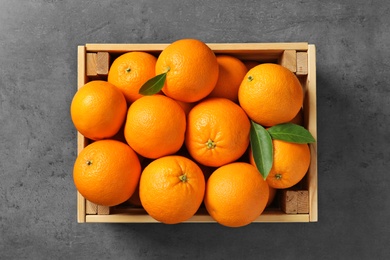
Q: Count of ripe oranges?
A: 11